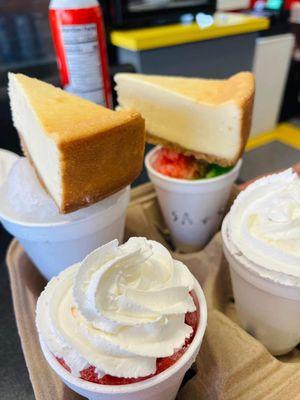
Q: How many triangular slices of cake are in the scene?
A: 2